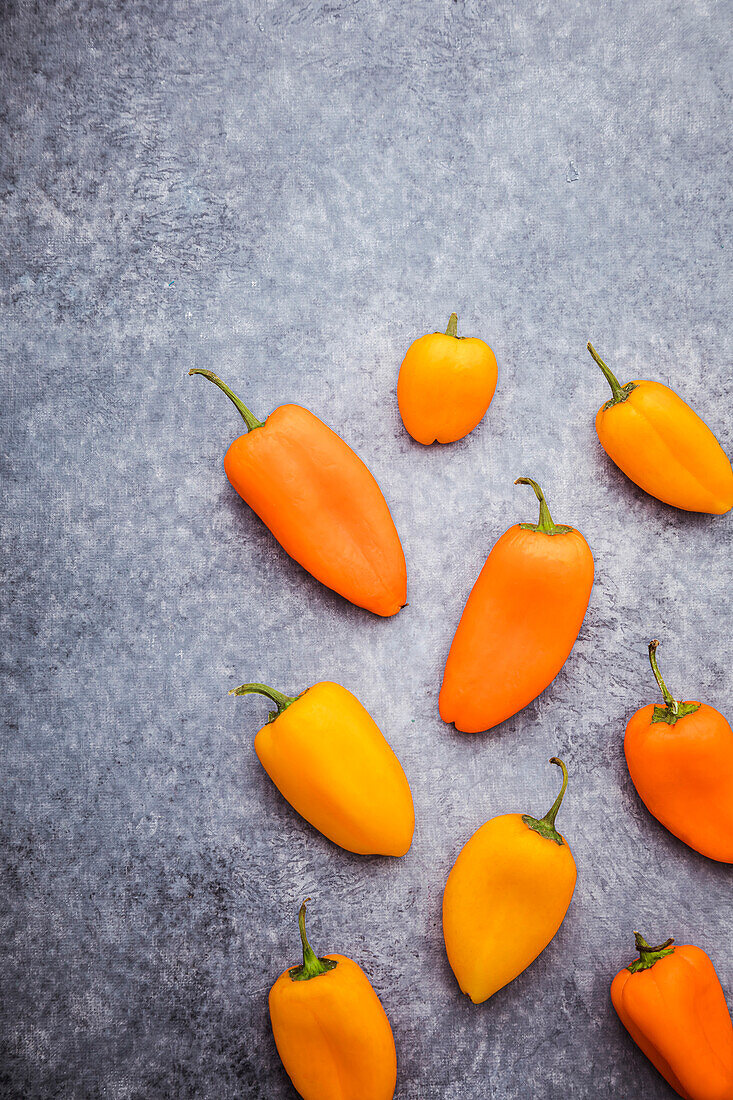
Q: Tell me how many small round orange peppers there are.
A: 1